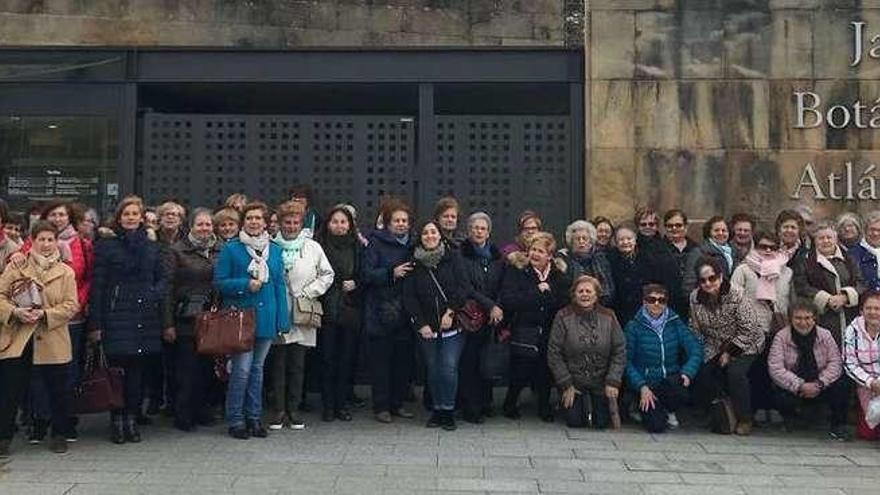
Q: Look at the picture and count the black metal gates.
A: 2